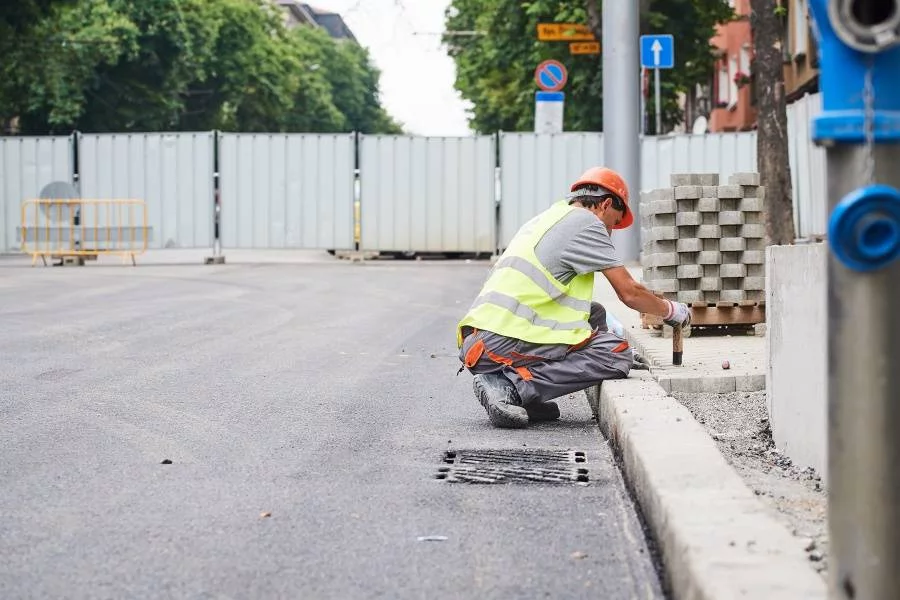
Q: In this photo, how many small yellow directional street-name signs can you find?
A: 2